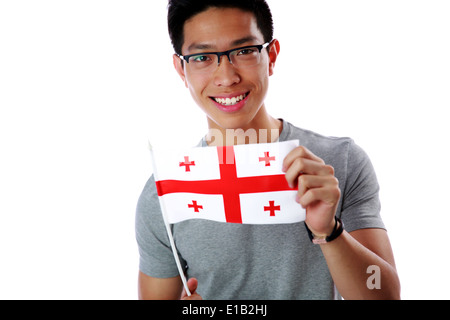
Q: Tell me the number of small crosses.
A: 4